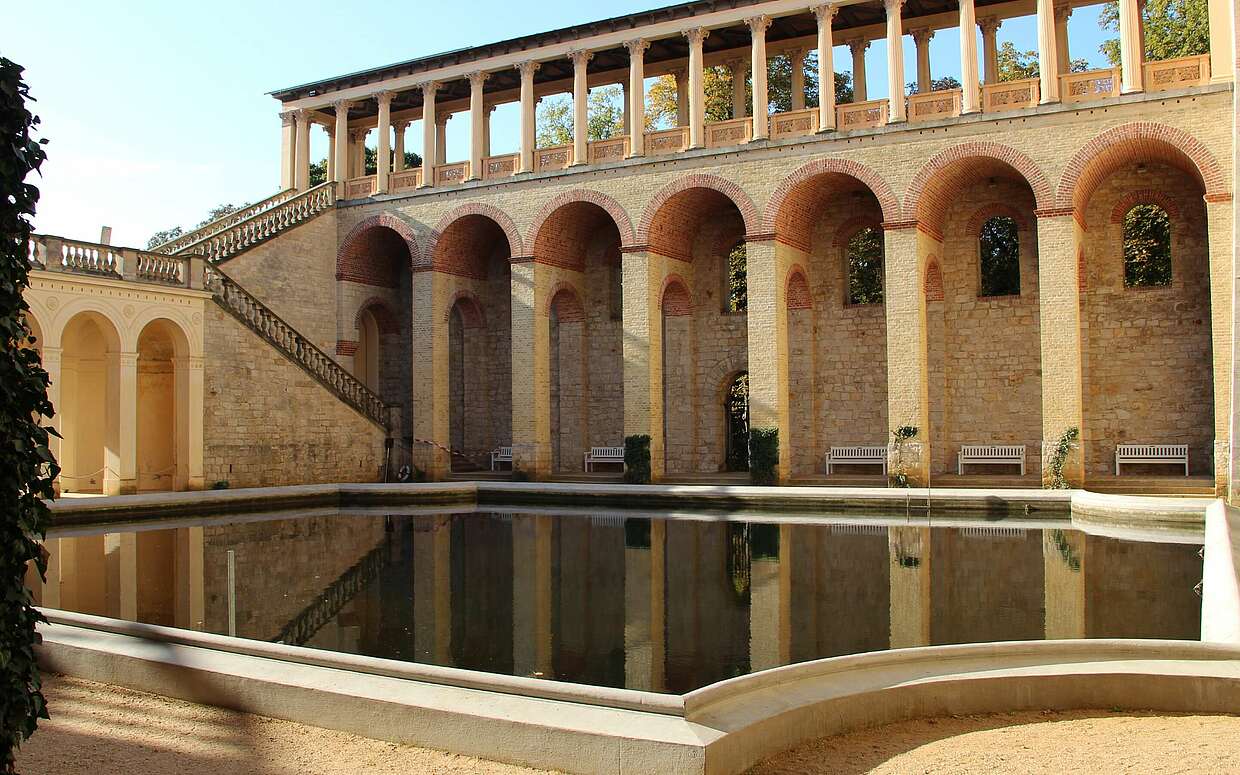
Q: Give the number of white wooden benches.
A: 5